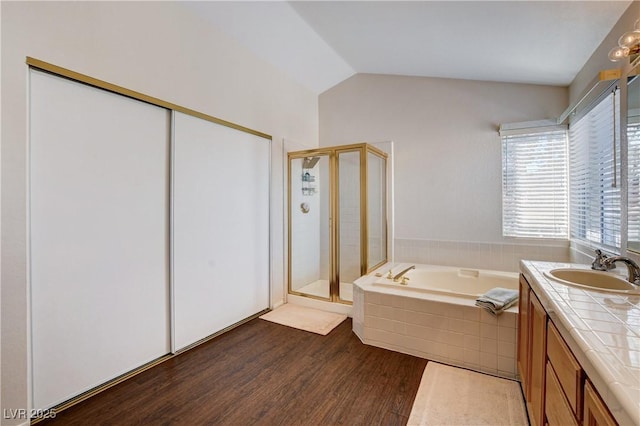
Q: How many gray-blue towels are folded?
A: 1